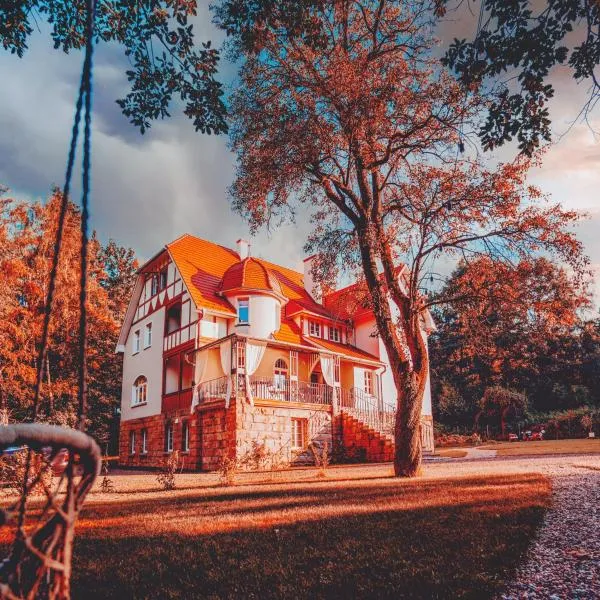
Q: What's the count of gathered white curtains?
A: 4